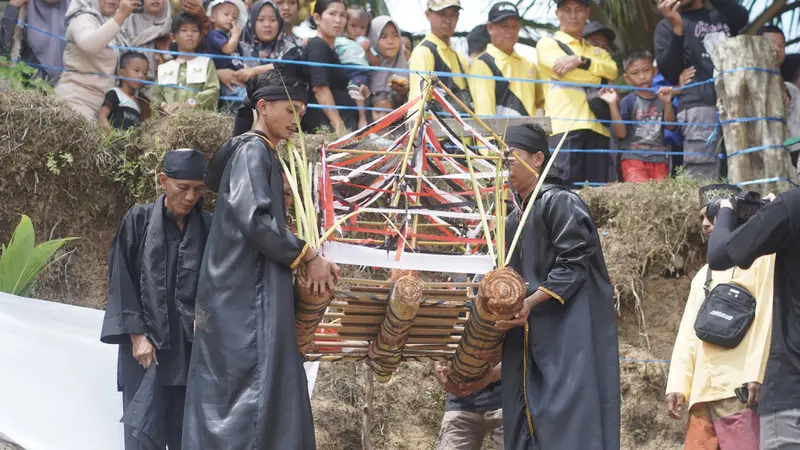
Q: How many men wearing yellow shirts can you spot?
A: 4